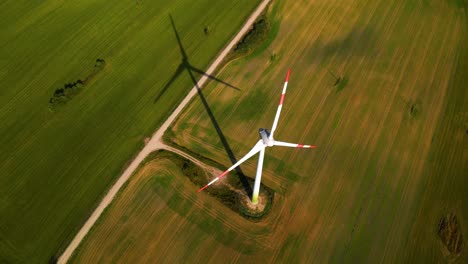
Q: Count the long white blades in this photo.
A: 3